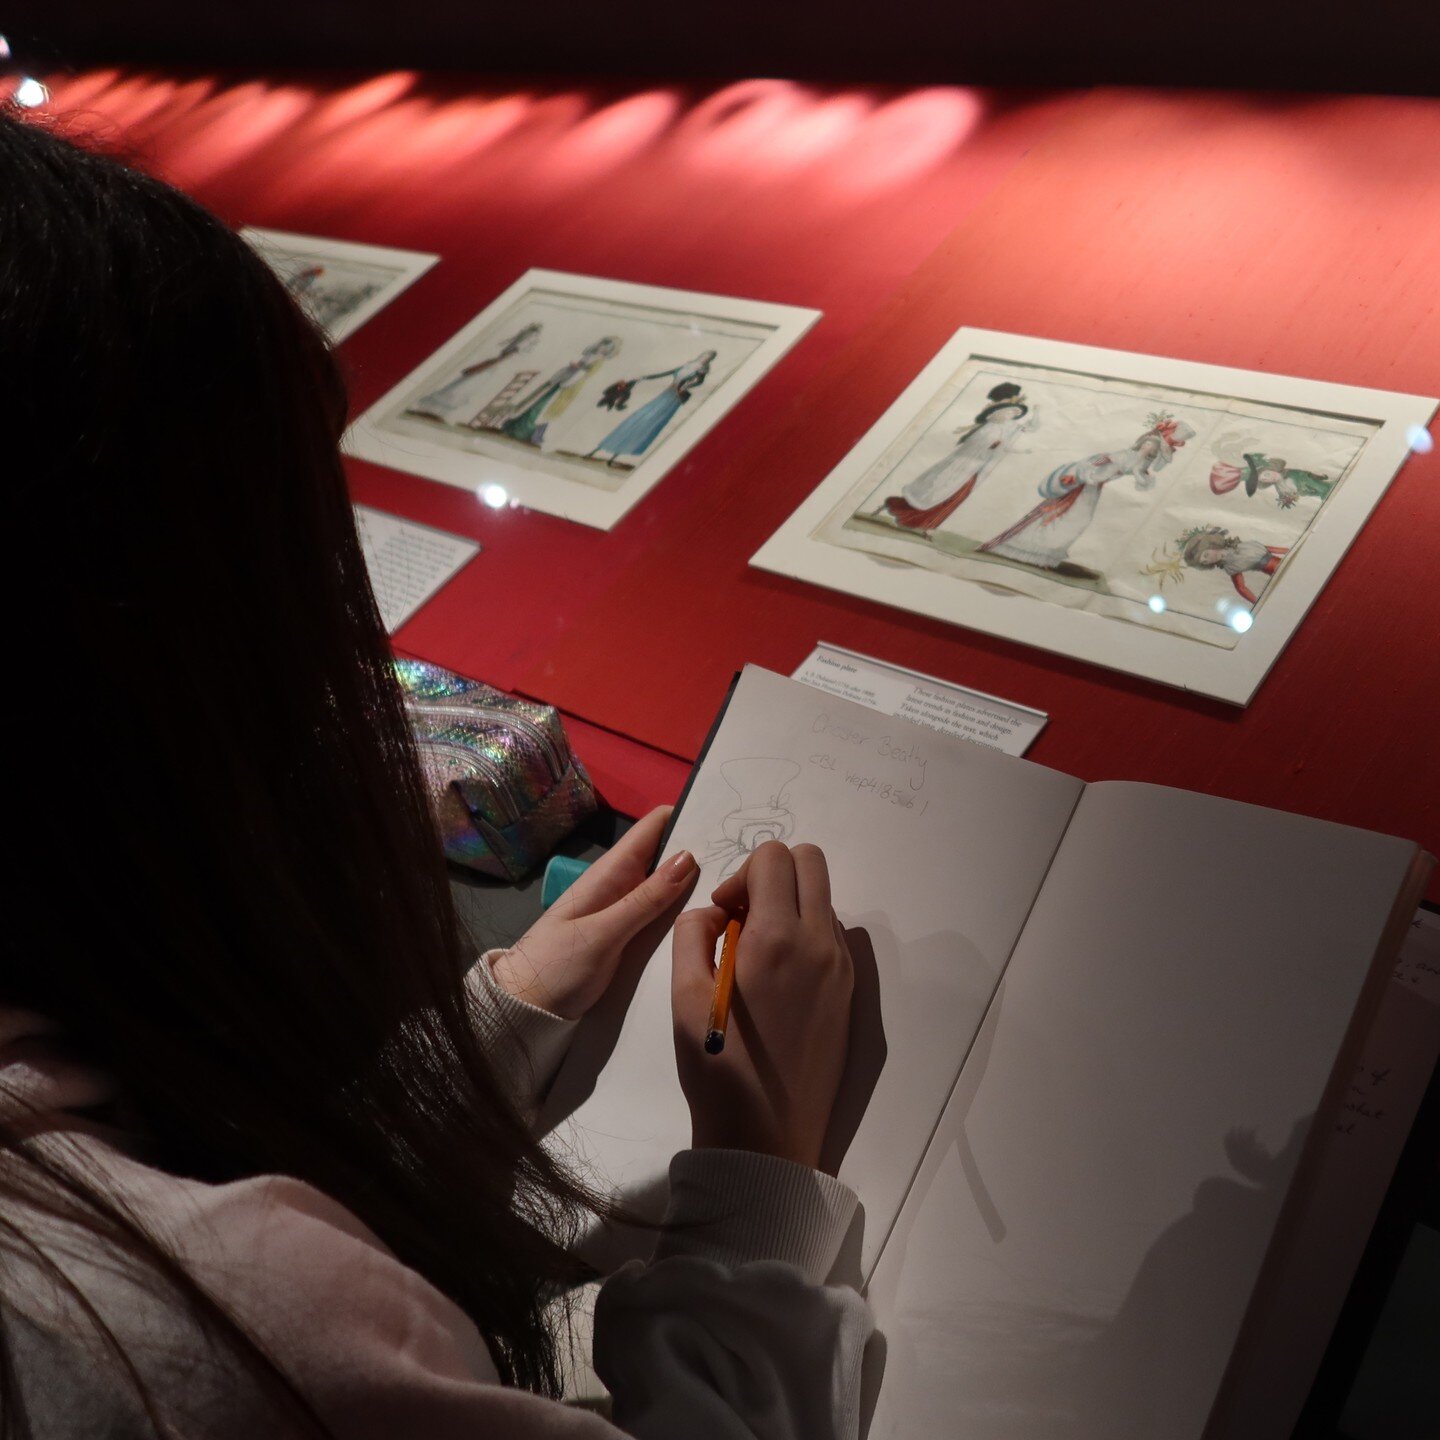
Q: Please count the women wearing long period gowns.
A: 5